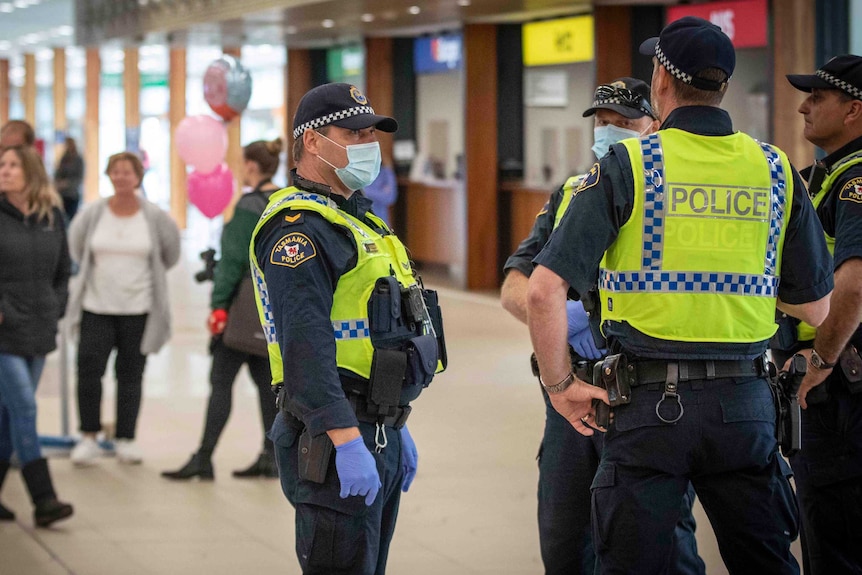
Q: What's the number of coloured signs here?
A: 4